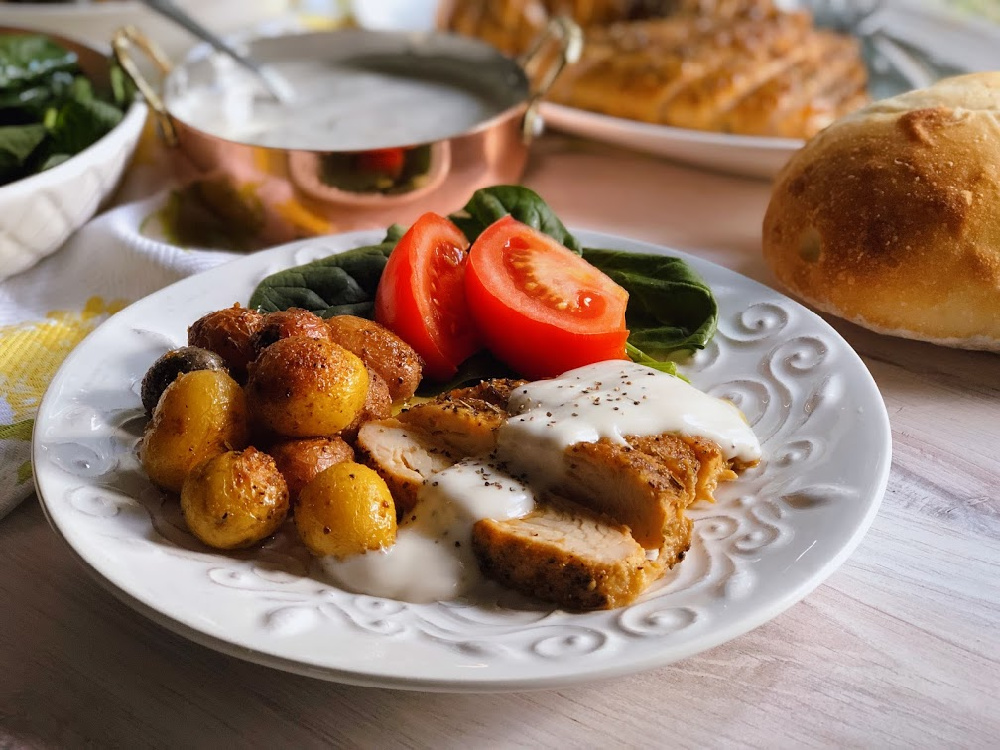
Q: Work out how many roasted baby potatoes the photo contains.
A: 10